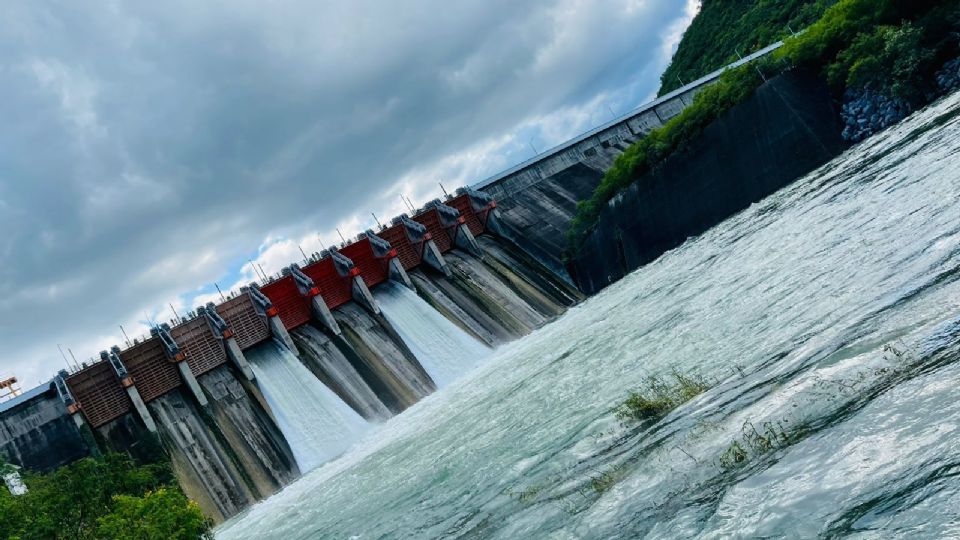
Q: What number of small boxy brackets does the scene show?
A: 11